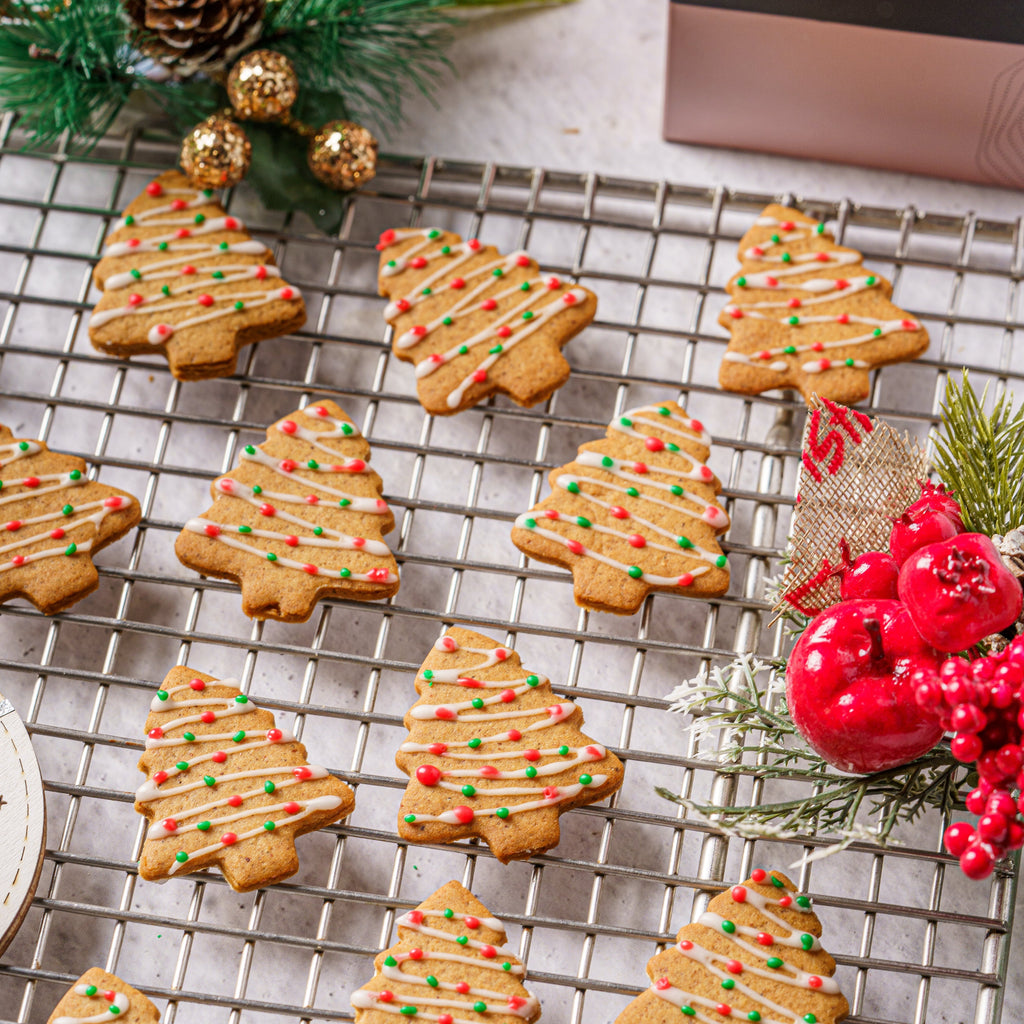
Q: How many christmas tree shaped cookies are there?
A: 11